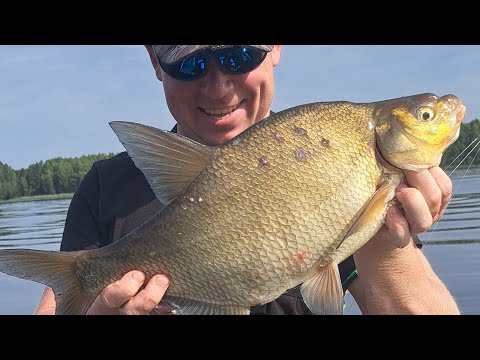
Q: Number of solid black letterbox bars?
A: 2